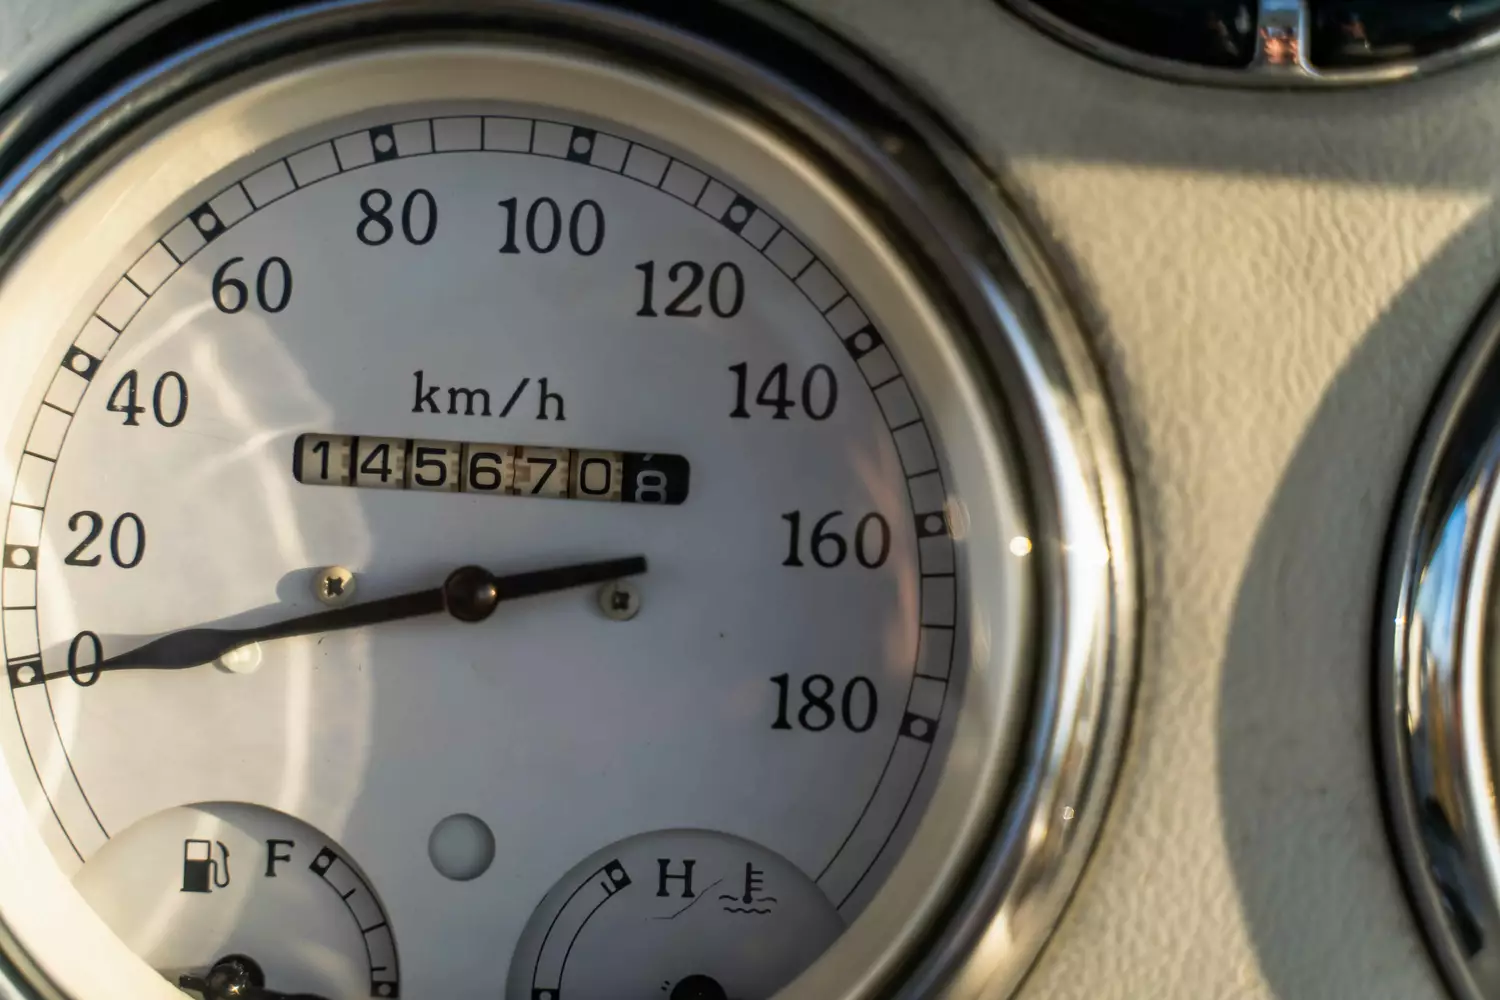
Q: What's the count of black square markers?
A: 14